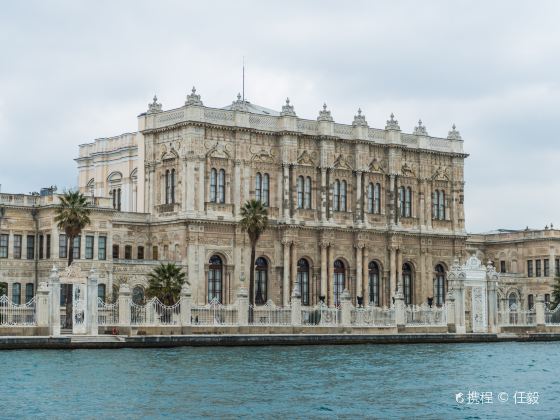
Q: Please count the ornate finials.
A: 9